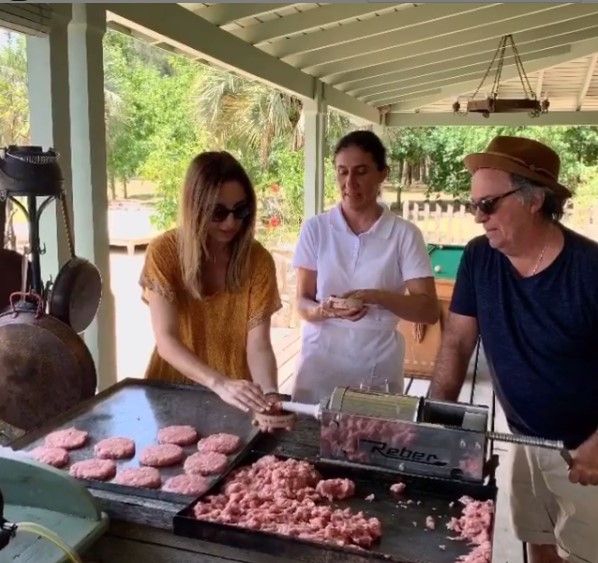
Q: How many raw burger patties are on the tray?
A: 10